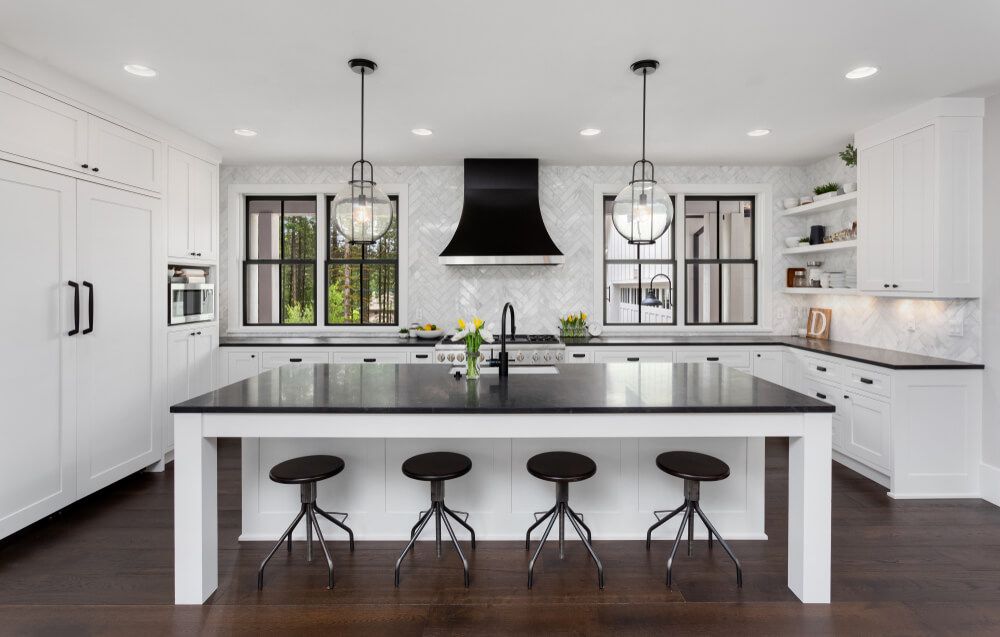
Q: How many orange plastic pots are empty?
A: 0